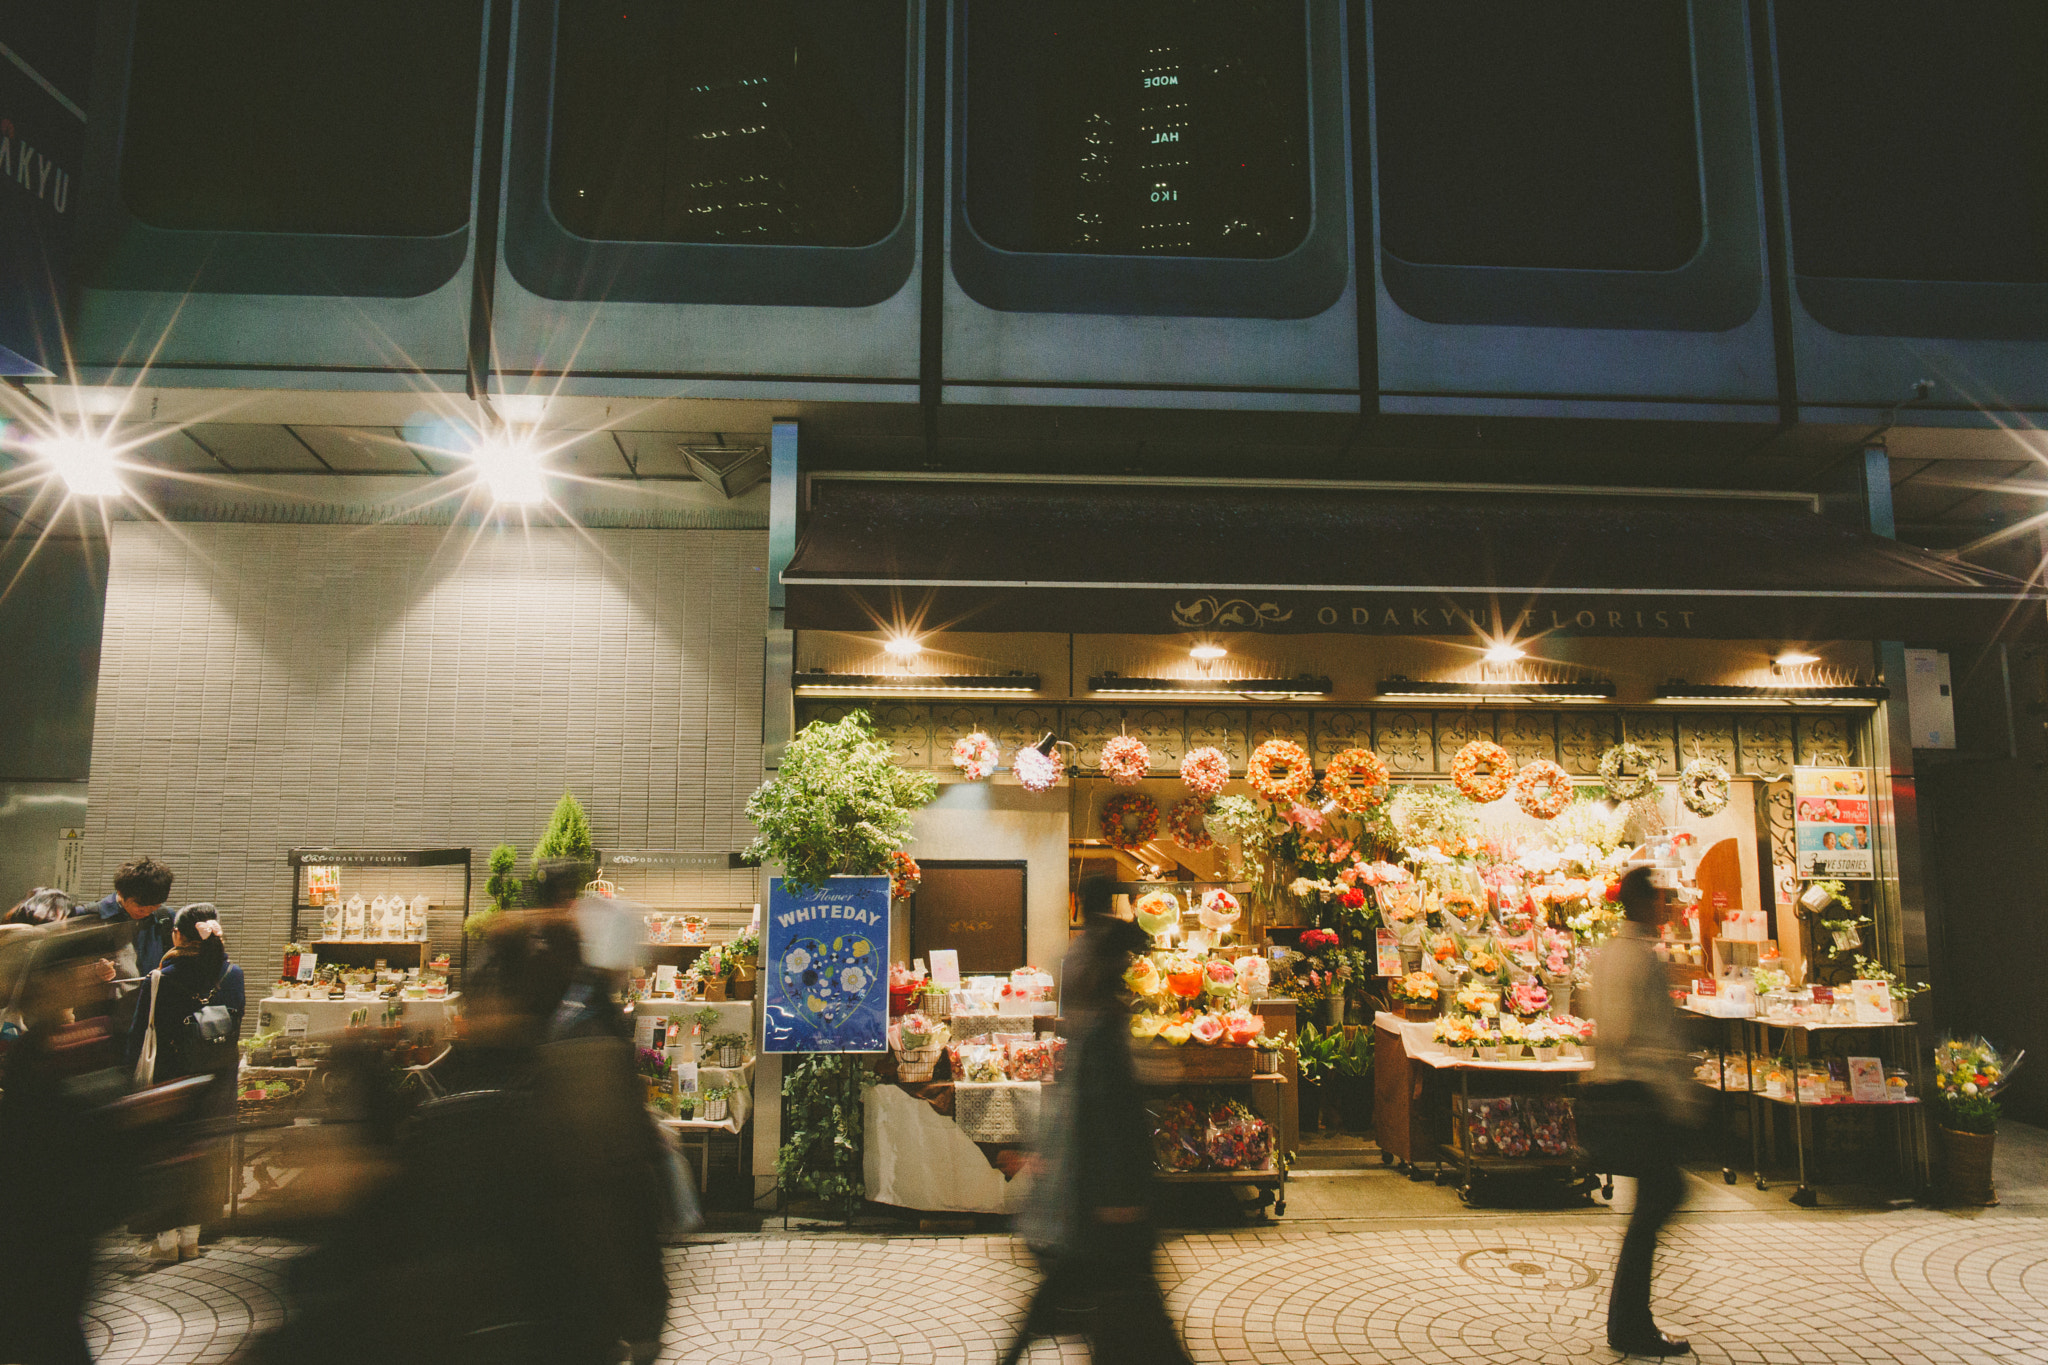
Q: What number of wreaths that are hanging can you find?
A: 12